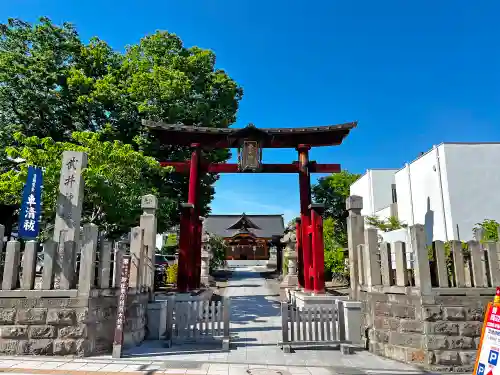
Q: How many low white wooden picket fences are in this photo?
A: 2